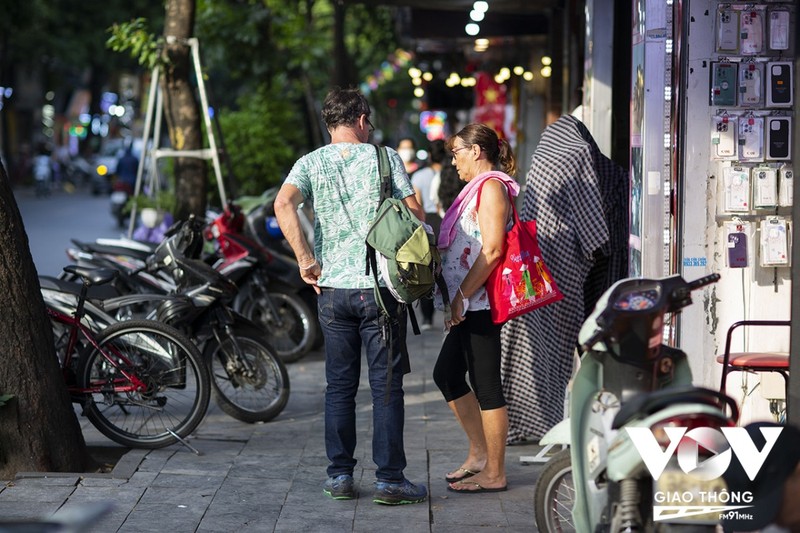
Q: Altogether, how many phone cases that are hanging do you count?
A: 14